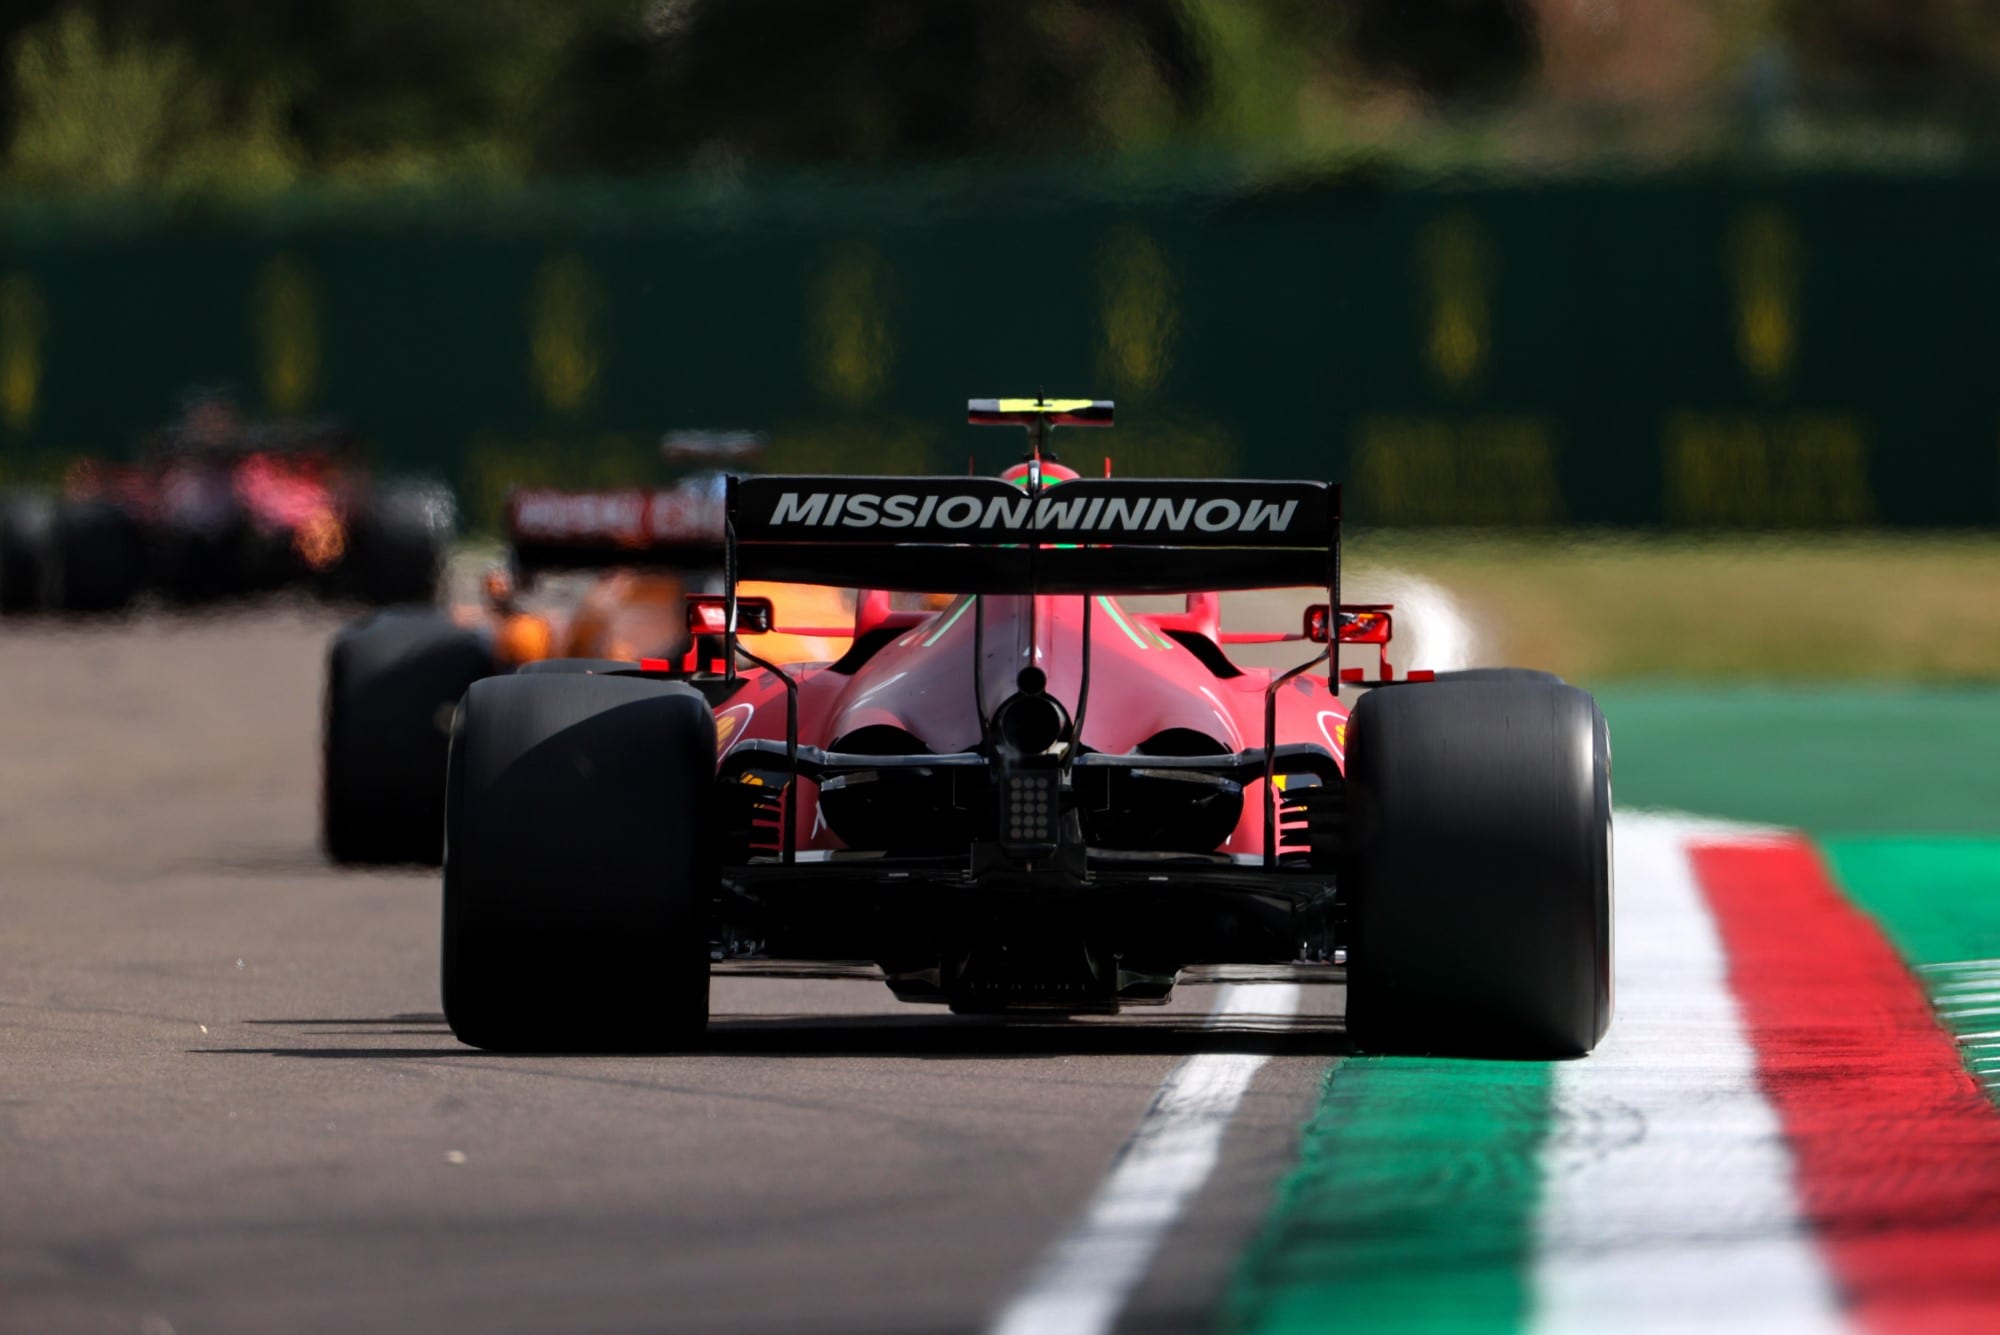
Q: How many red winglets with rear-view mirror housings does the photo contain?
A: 2